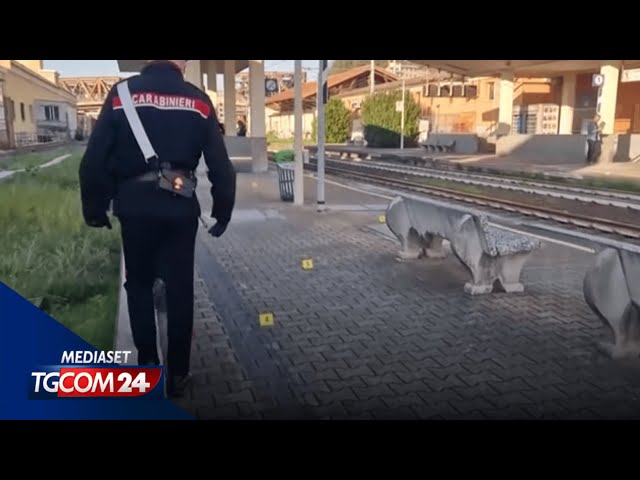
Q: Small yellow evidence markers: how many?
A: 3